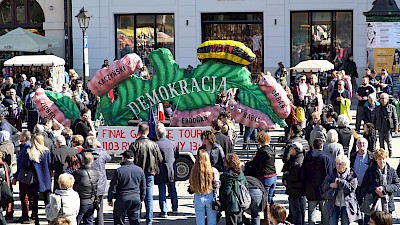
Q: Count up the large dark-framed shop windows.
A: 3